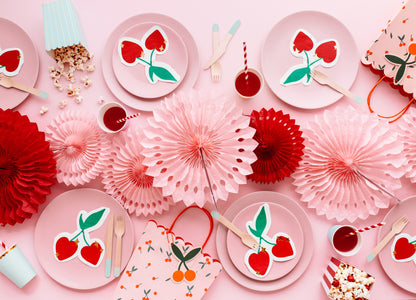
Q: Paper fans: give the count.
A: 7